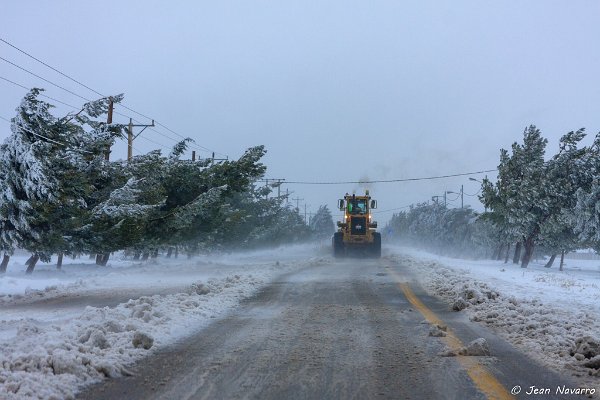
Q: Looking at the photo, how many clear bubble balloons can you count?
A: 0